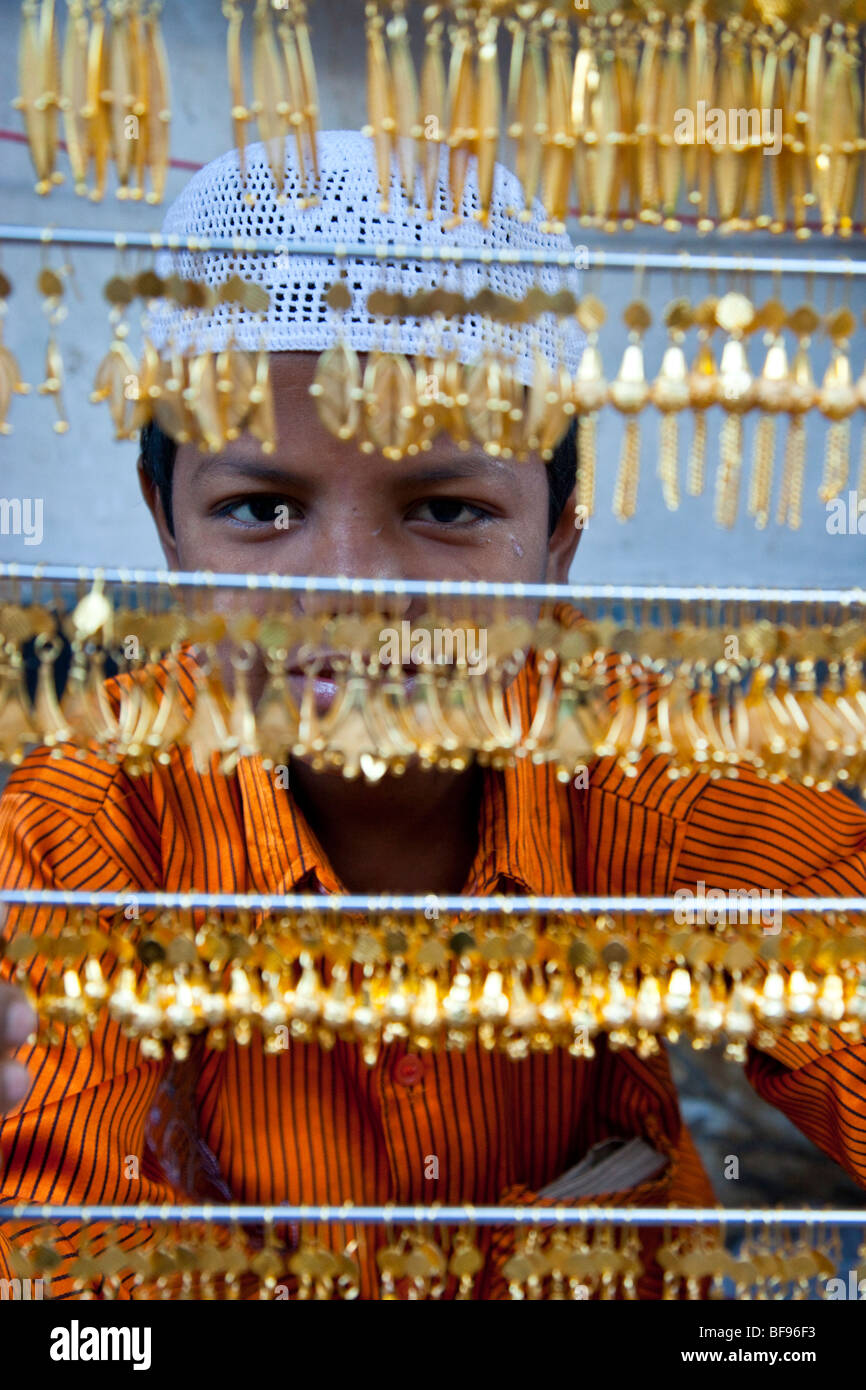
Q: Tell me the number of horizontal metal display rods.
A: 4